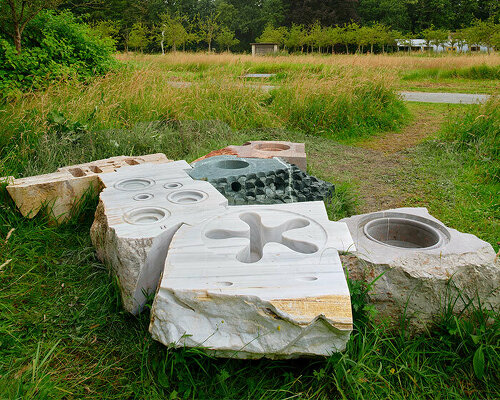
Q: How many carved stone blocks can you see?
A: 6